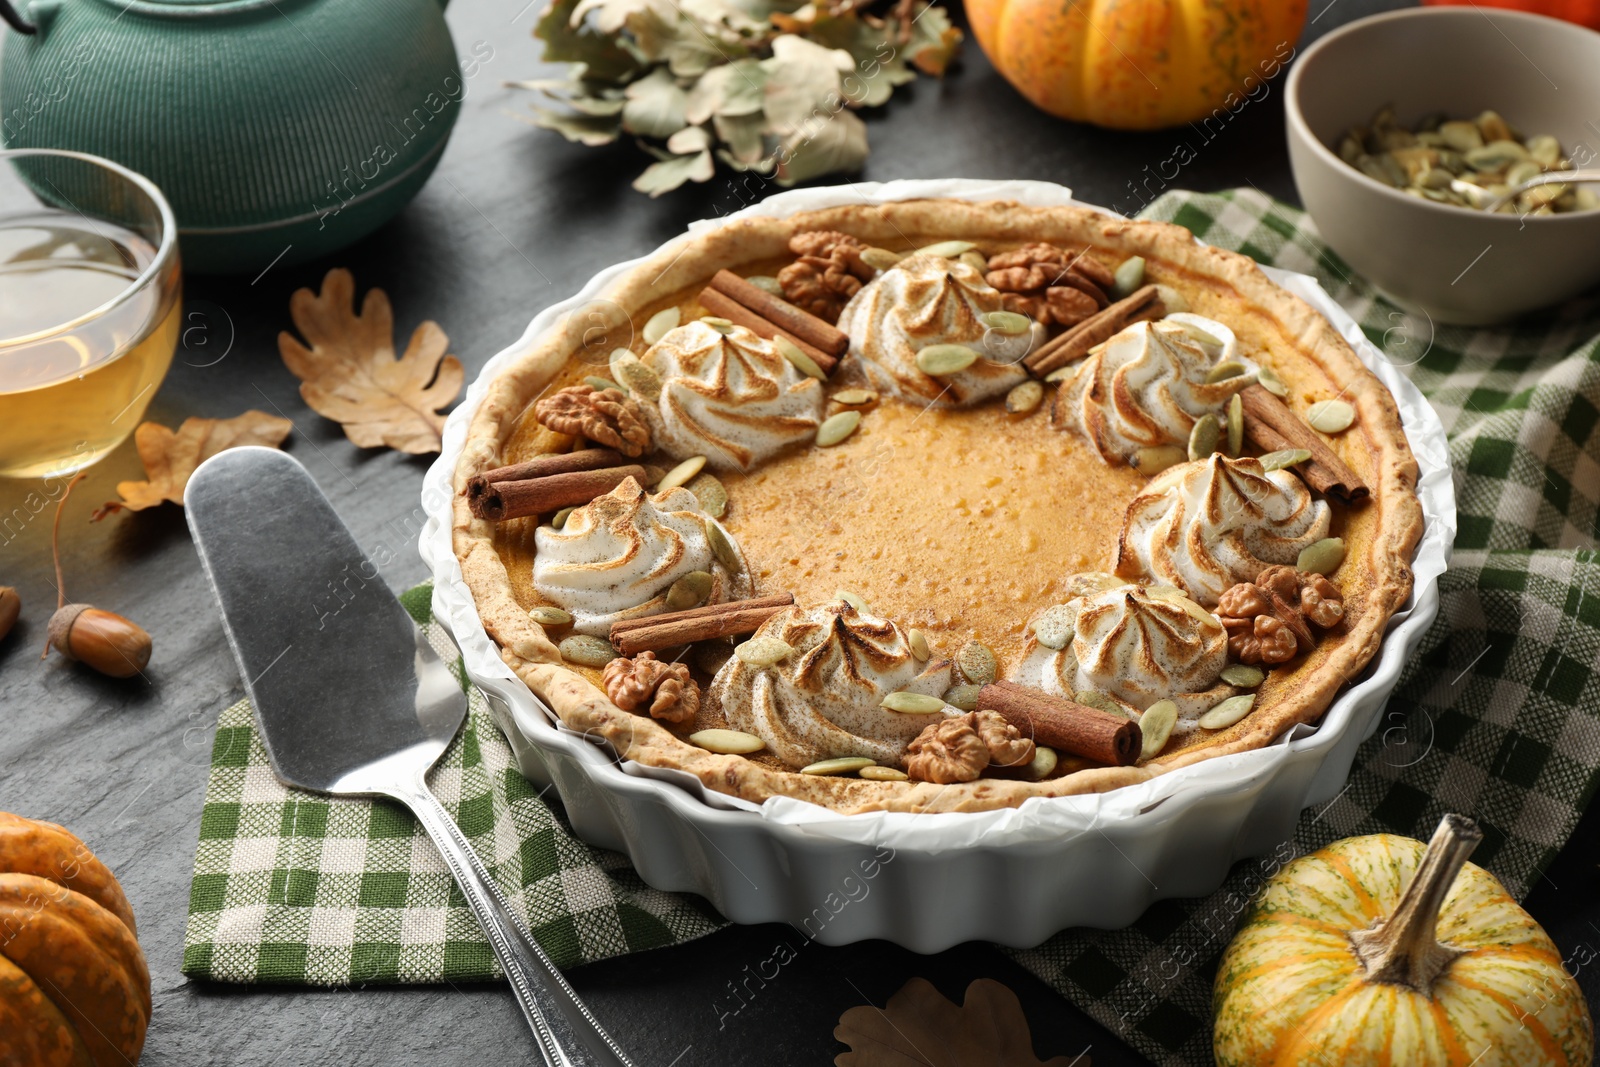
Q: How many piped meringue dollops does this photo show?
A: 7